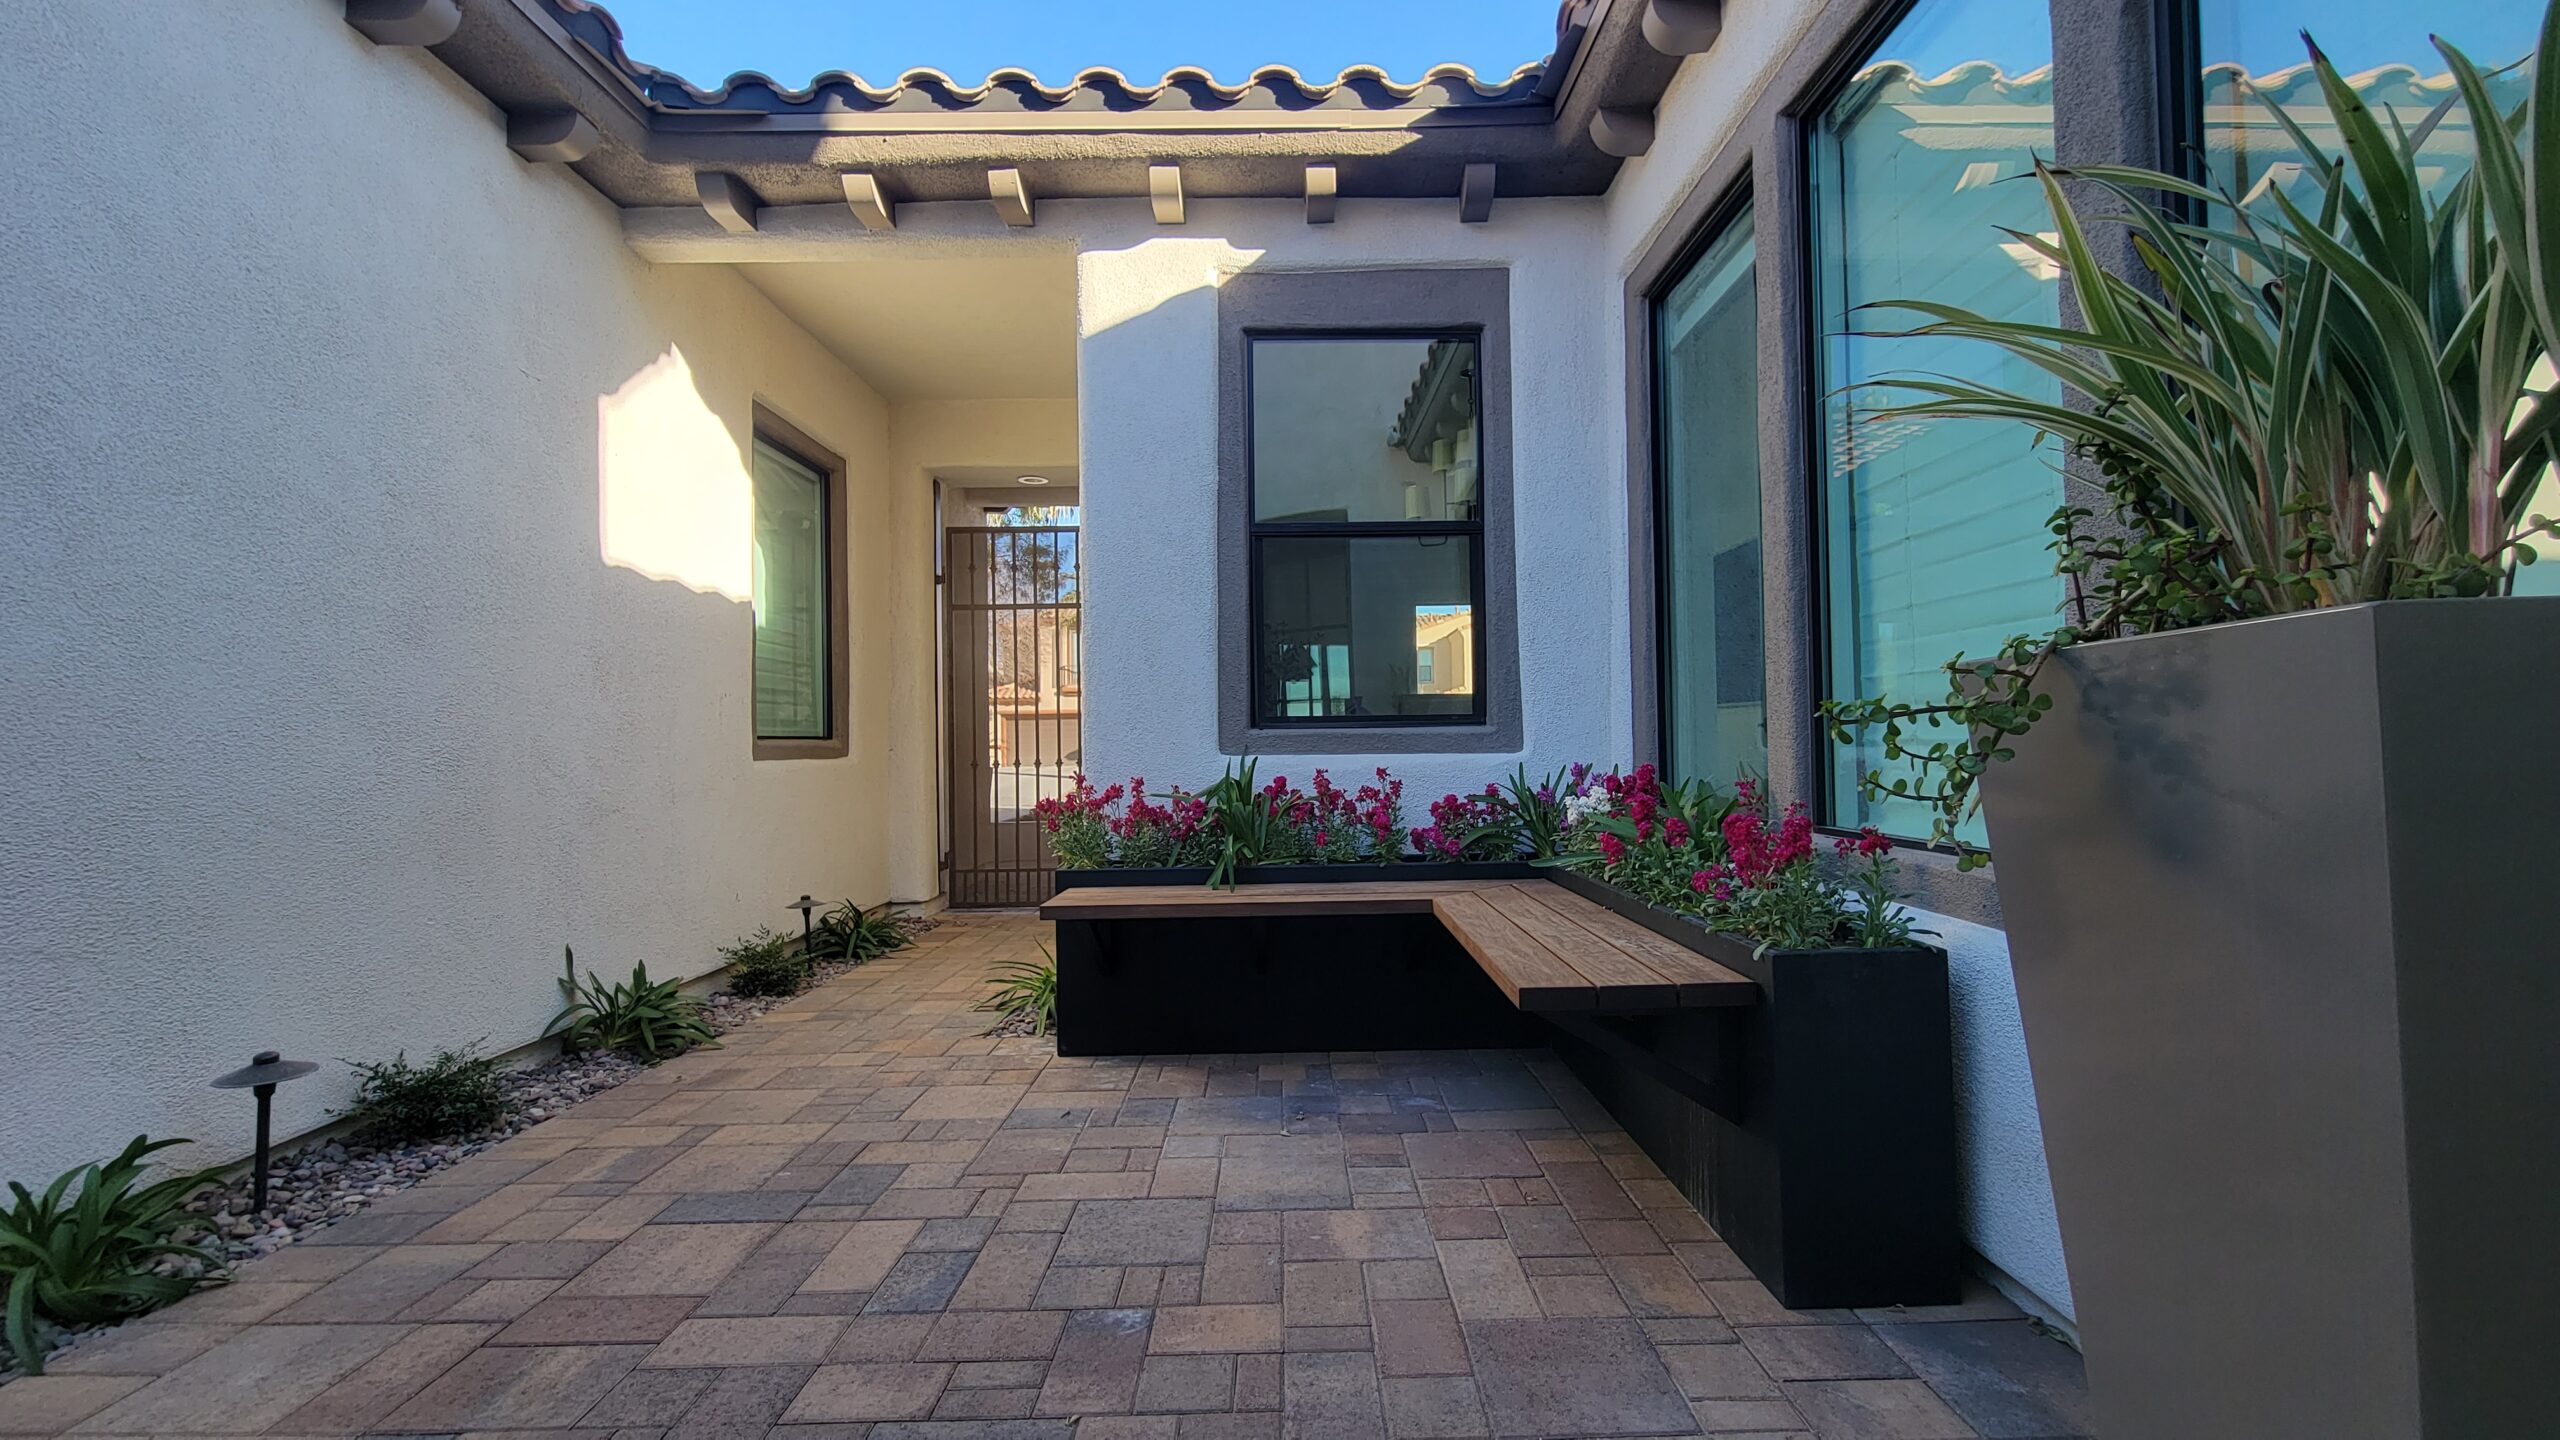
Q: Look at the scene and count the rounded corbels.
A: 10